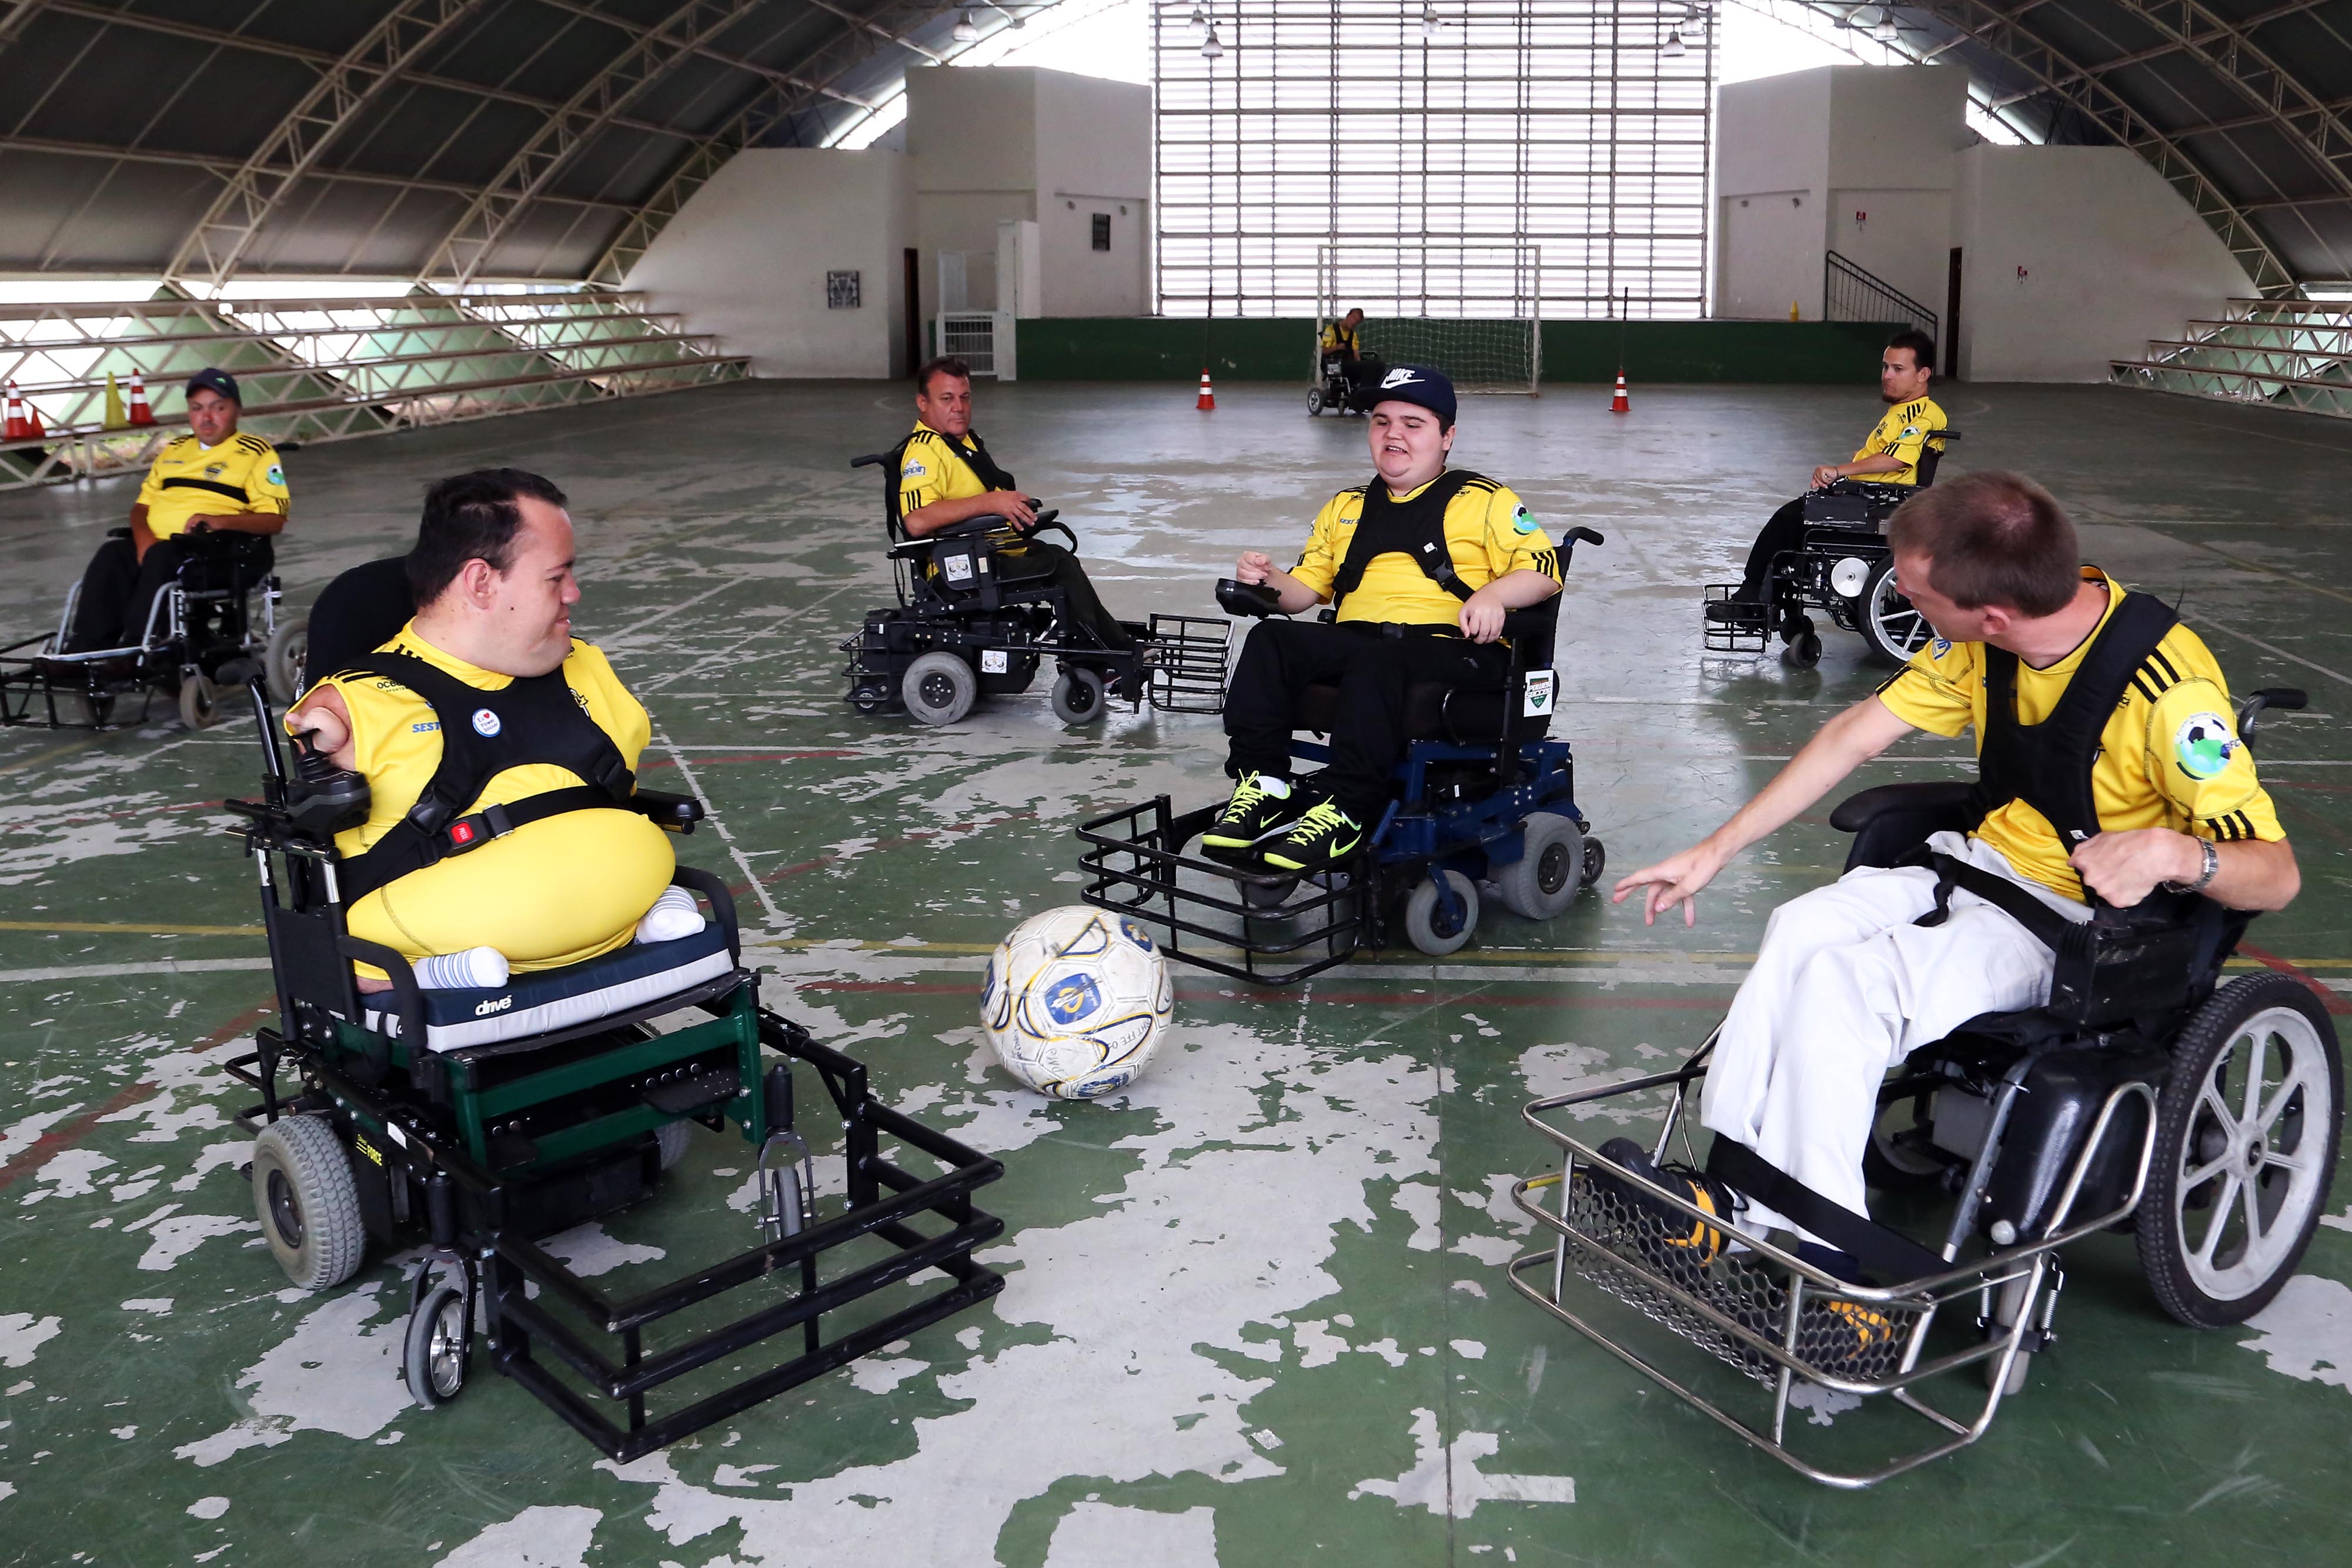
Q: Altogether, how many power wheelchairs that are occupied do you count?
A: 7